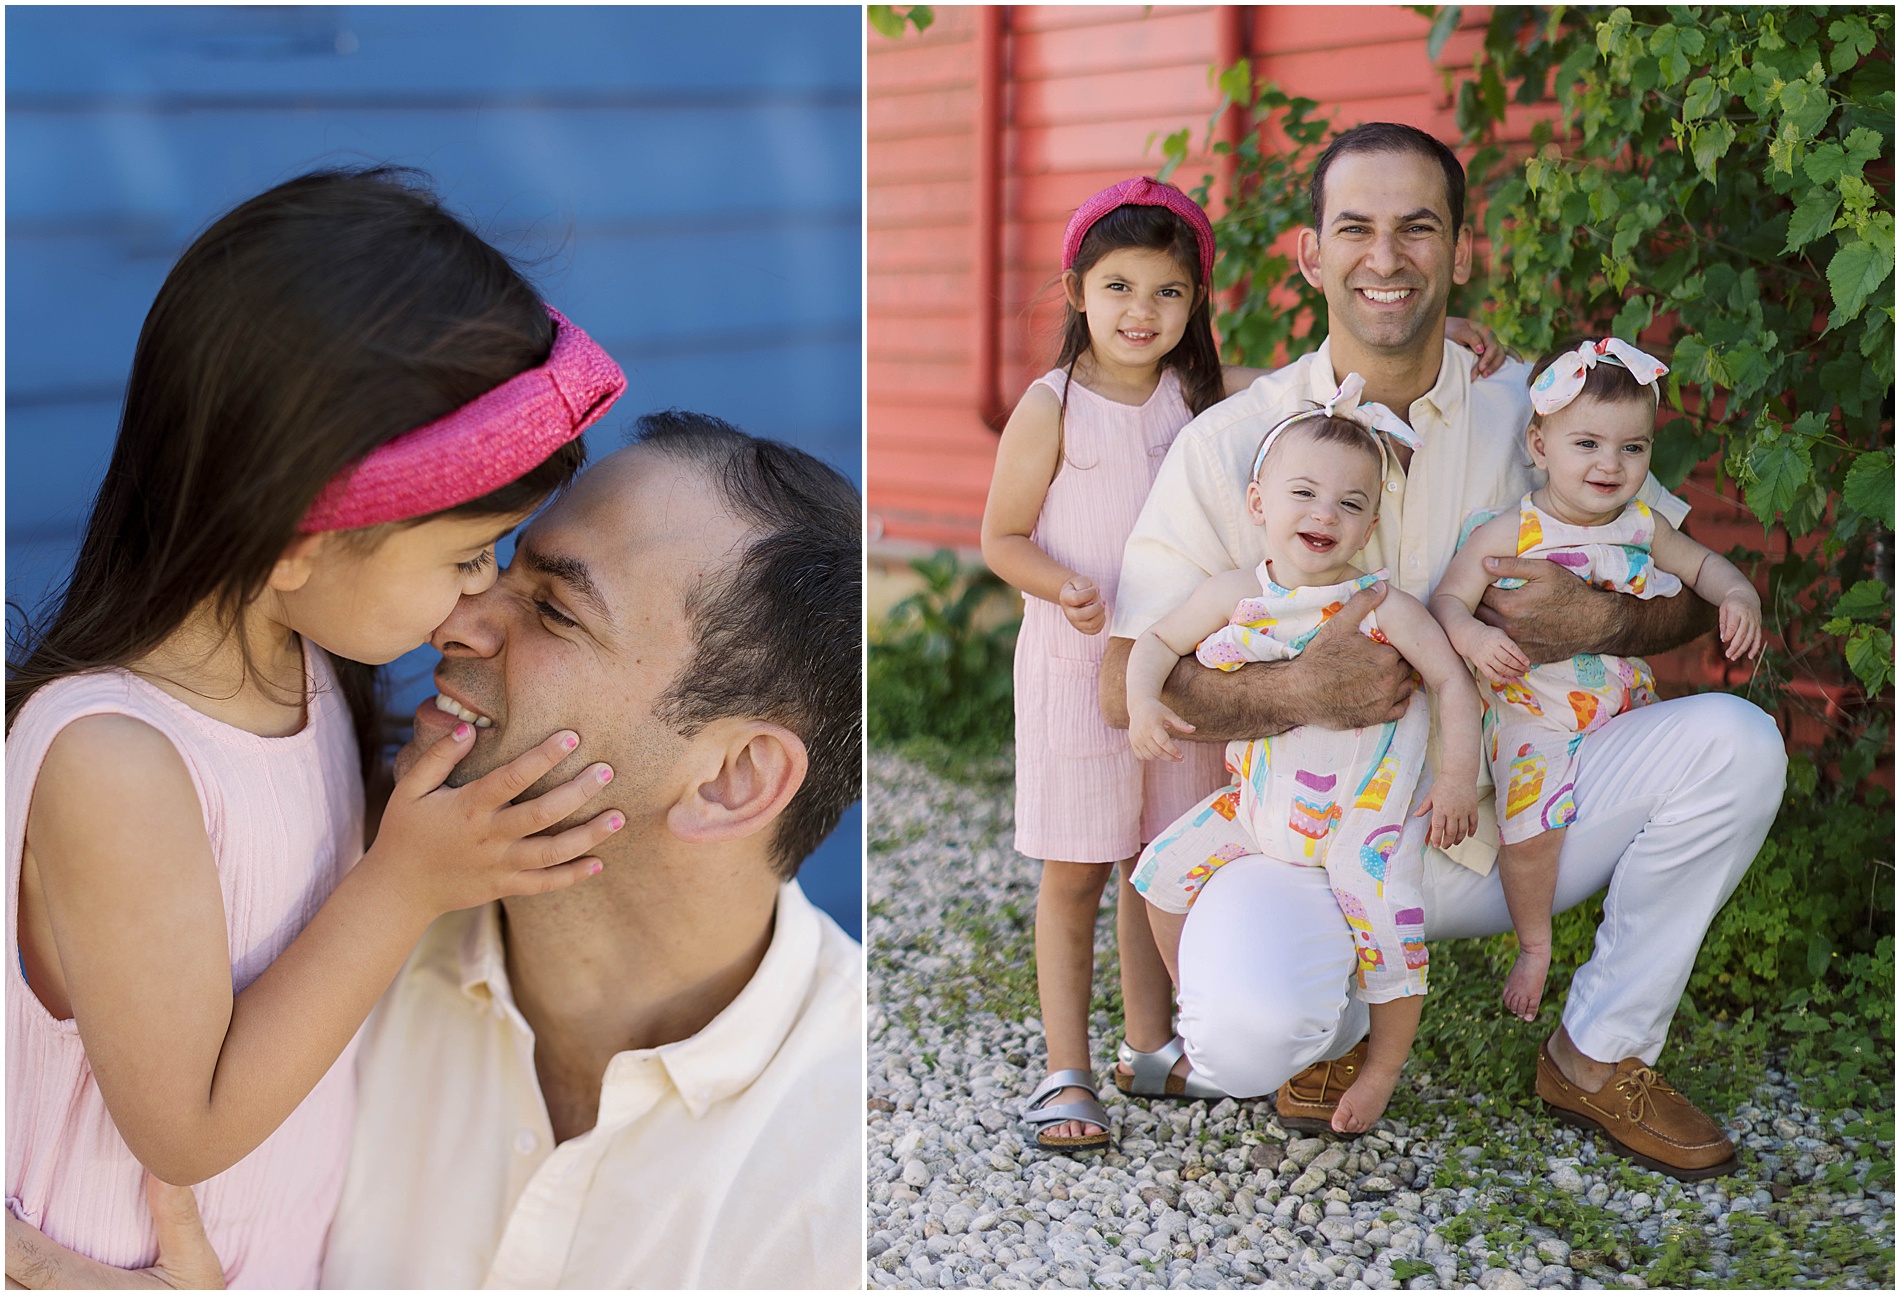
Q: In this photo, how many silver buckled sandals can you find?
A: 2